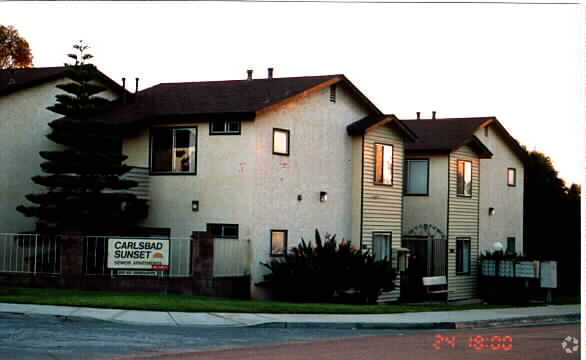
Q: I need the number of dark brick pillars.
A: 2